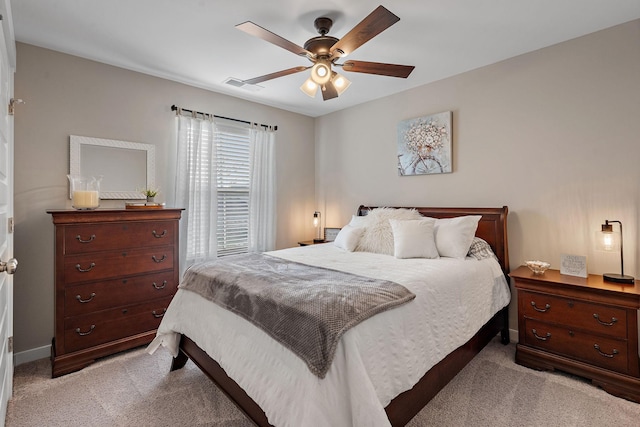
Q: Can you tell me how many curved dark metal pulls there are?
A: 12